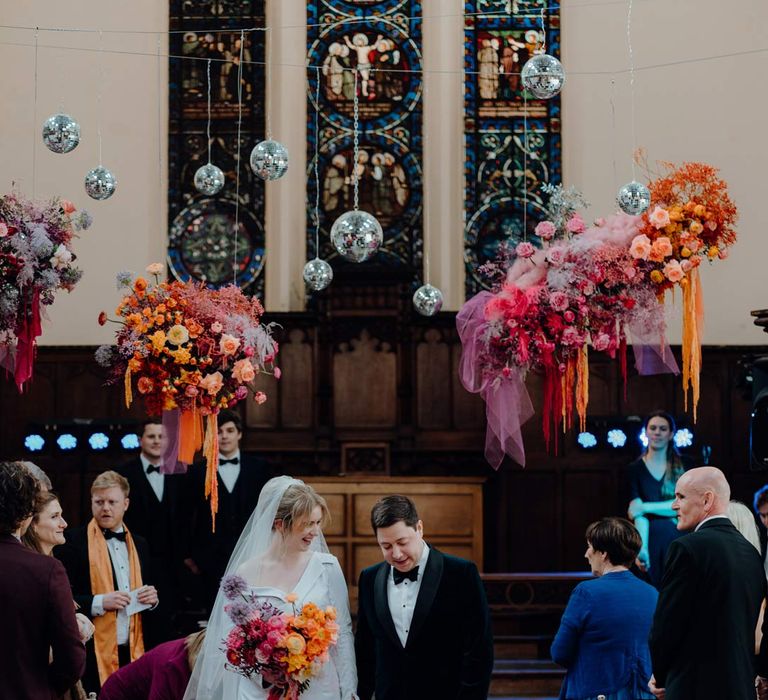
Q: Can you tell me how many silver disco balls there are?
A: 9